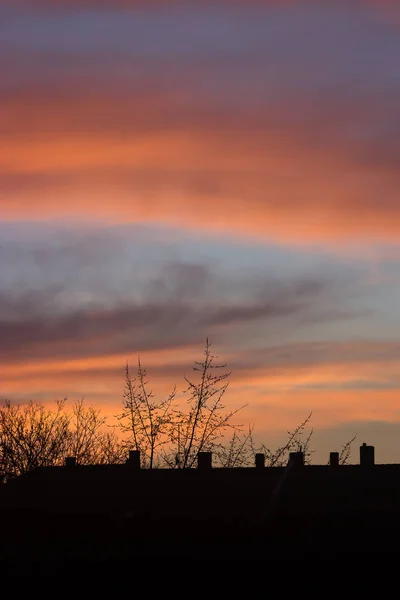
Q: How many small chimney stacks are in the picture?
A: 7